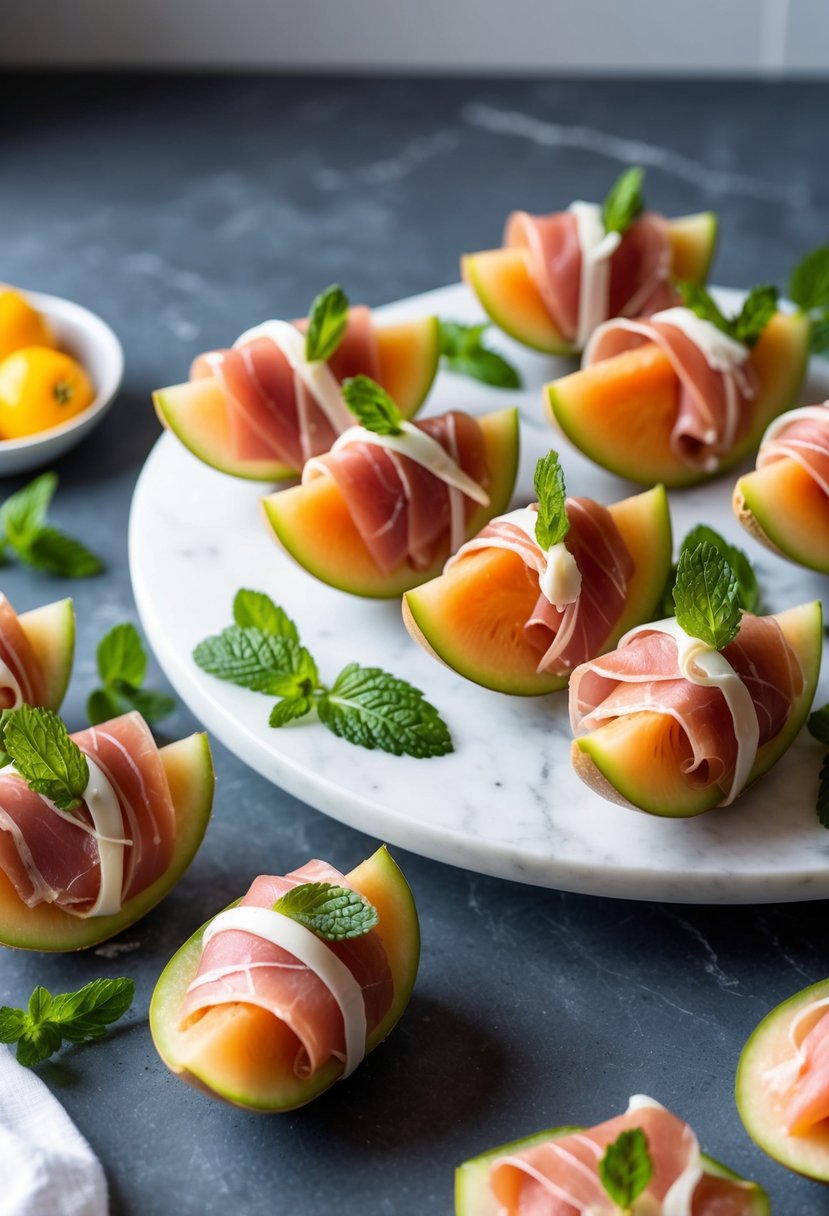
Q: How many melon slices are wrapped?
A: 12